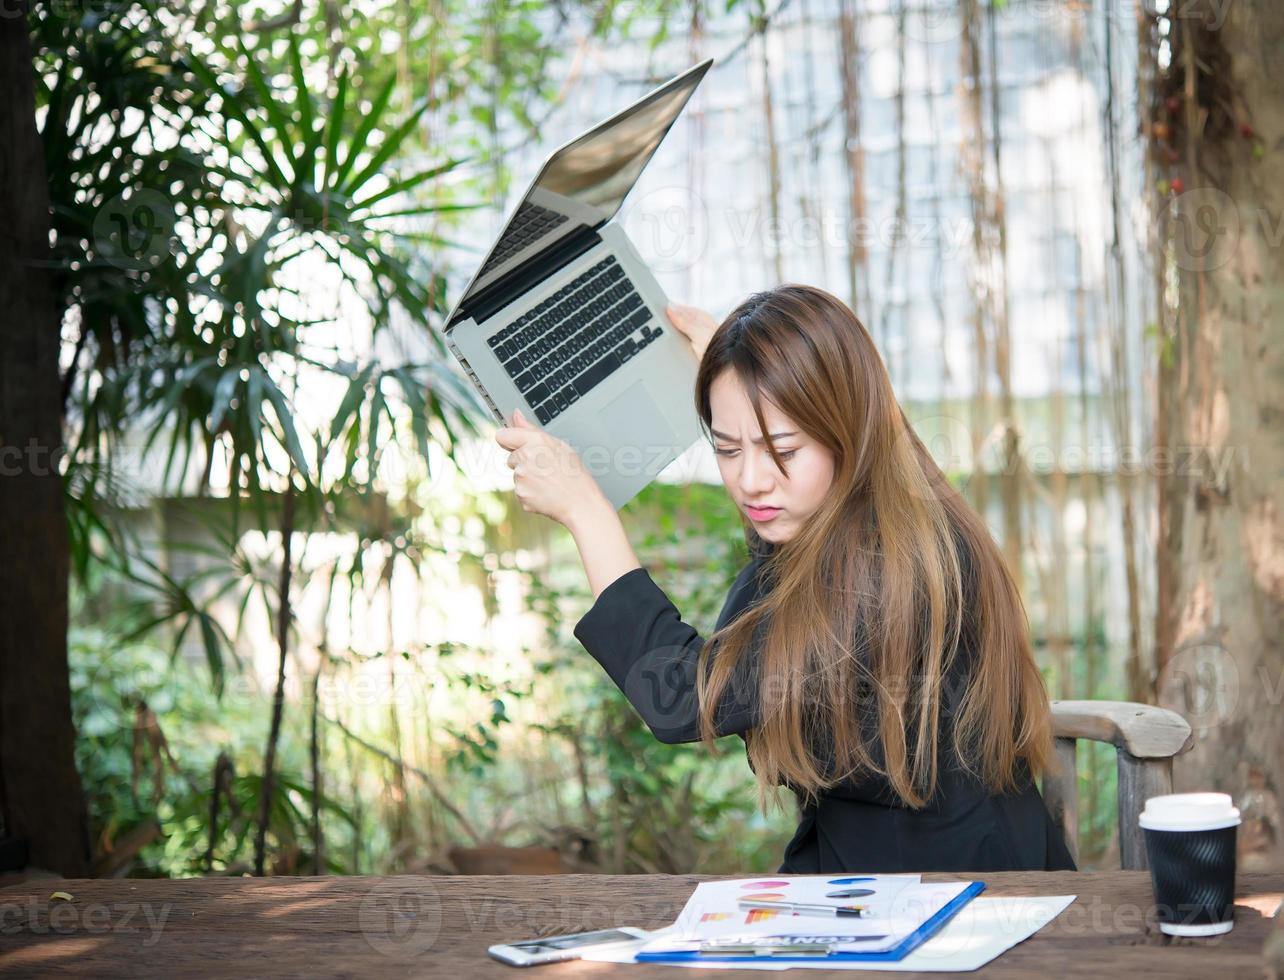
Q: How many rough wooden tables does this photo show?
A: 1